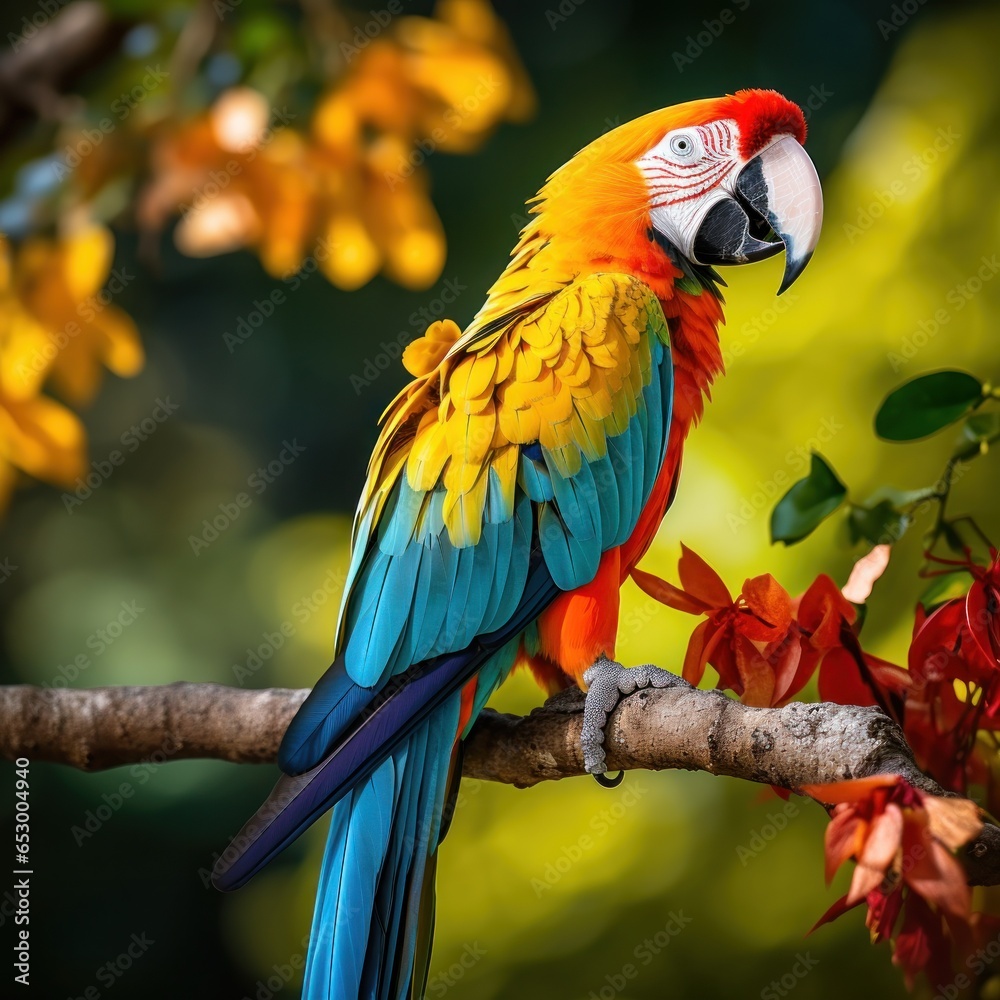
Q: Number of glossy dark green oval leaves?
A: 2